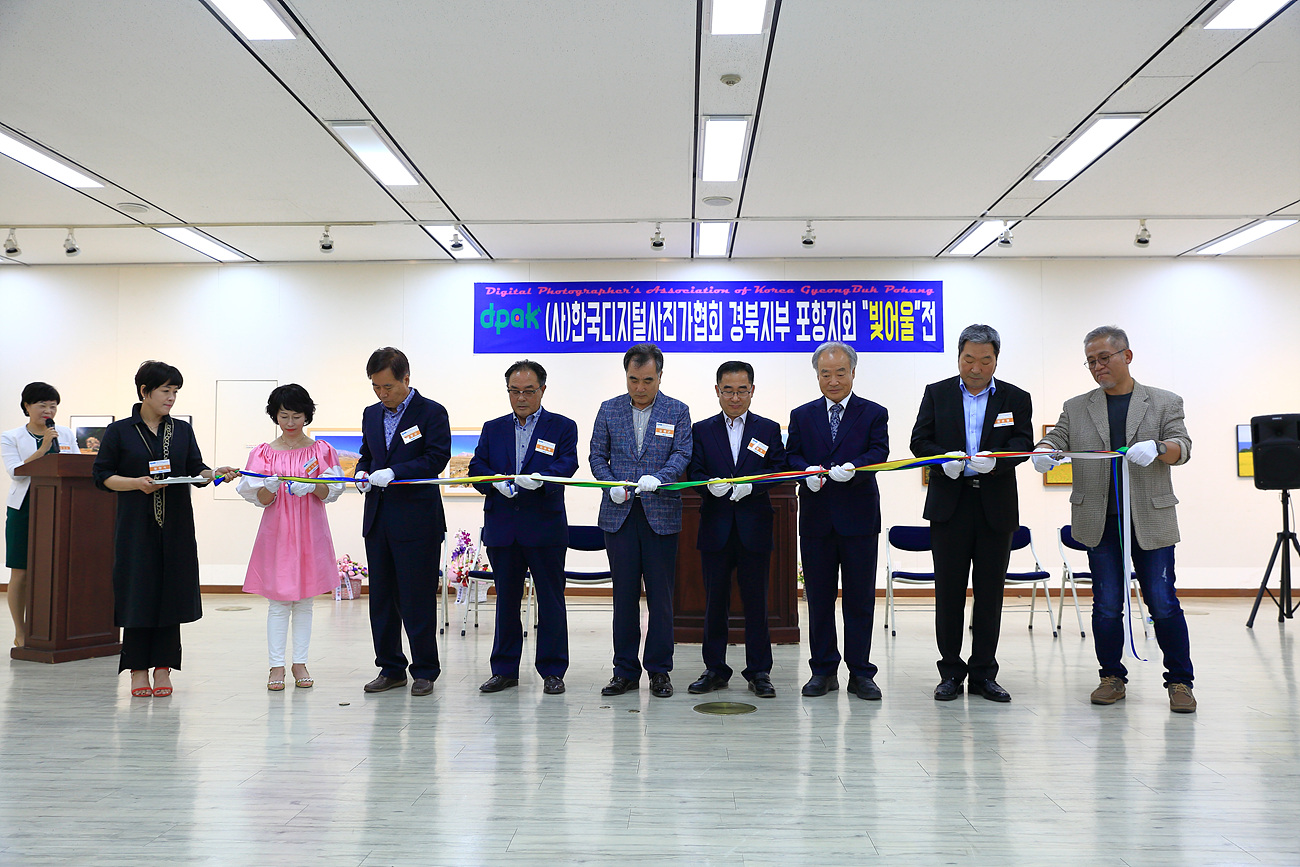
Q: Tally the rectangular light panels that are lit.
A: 12